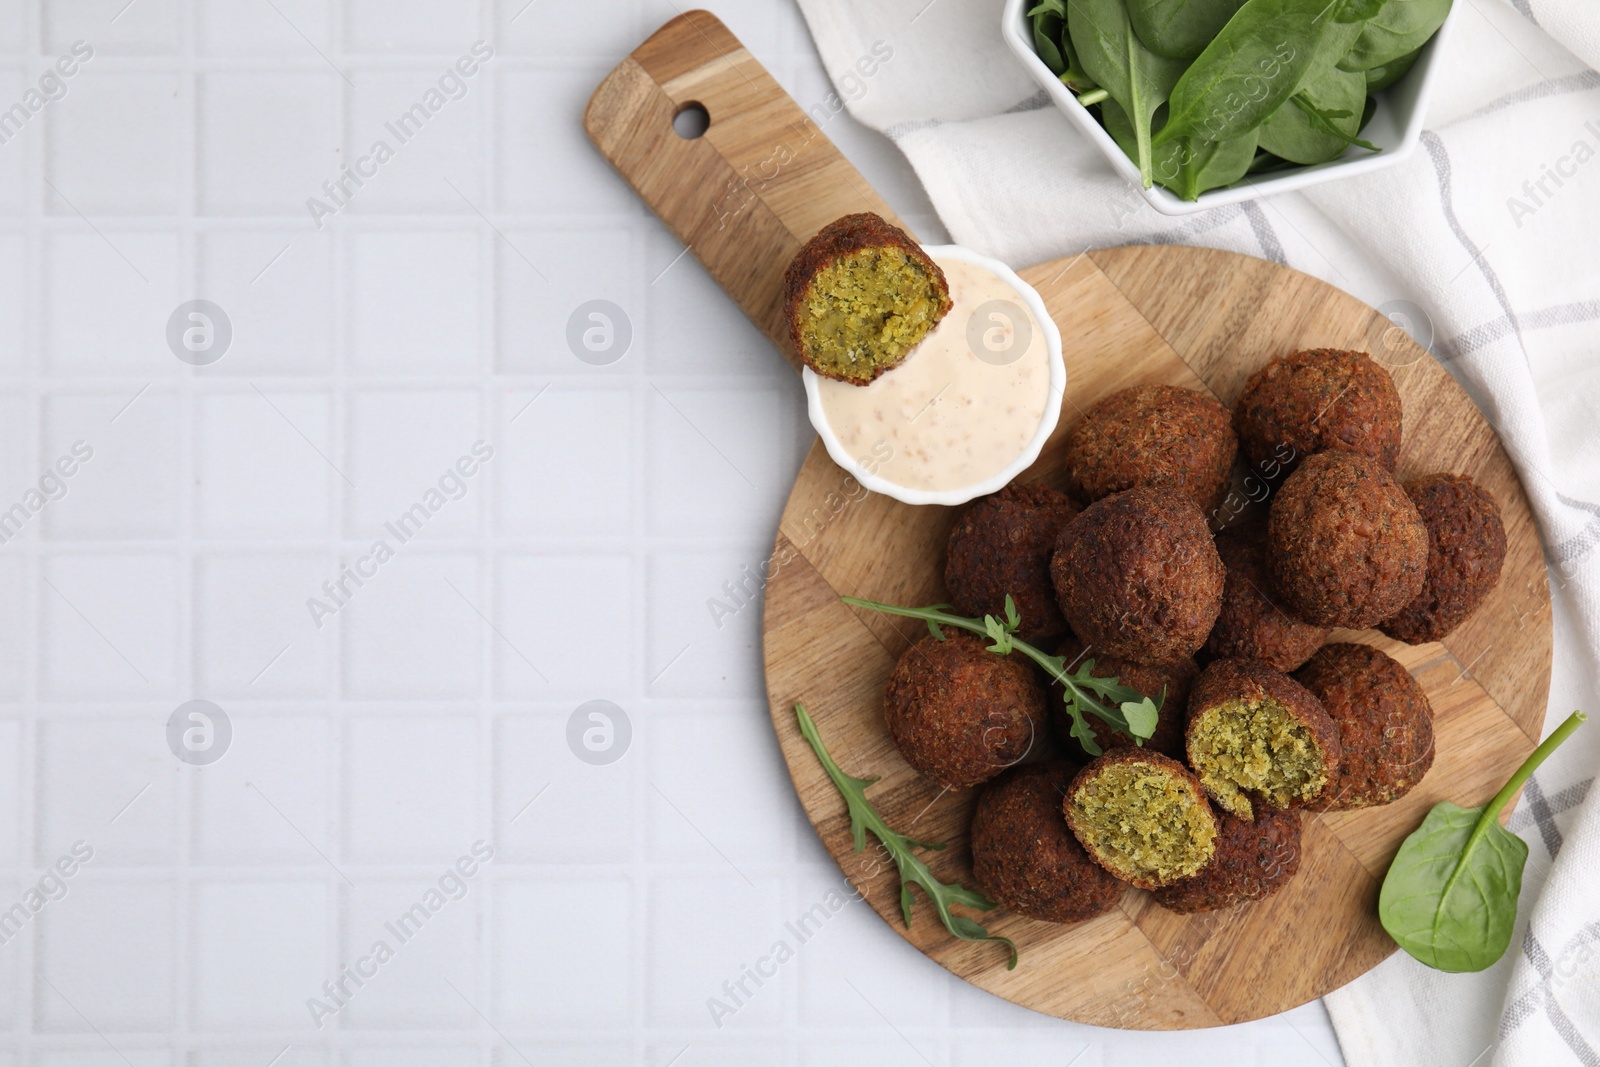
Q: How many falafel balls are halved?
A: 3